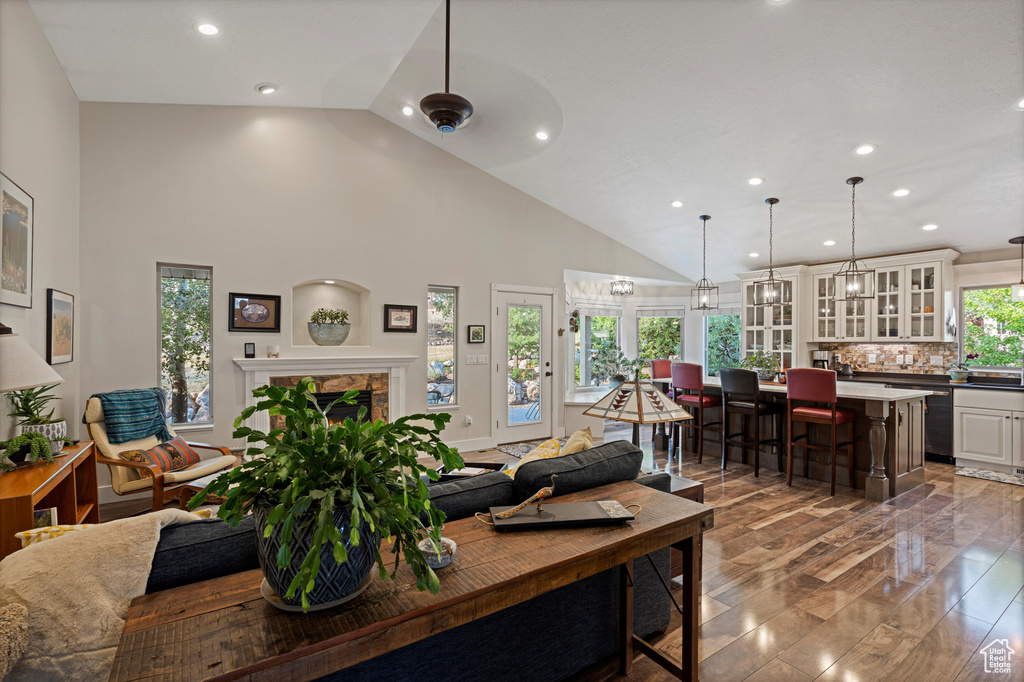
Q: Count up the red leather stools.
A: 3